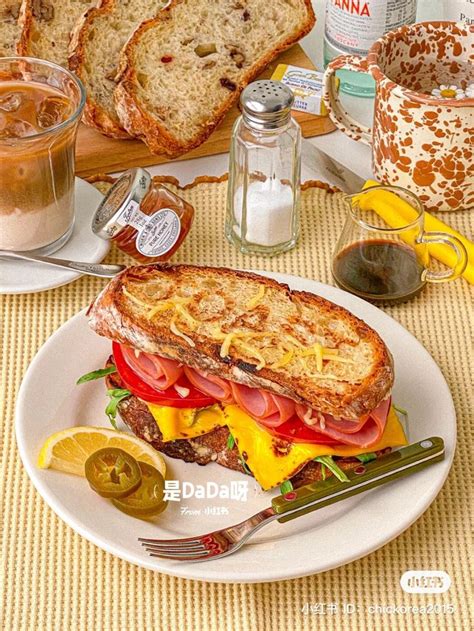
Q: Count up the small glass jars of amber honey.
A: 1